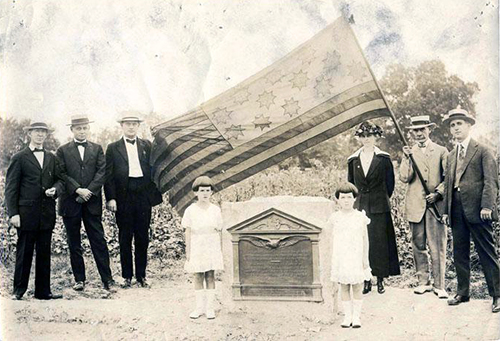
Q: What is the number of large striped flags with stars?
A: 1